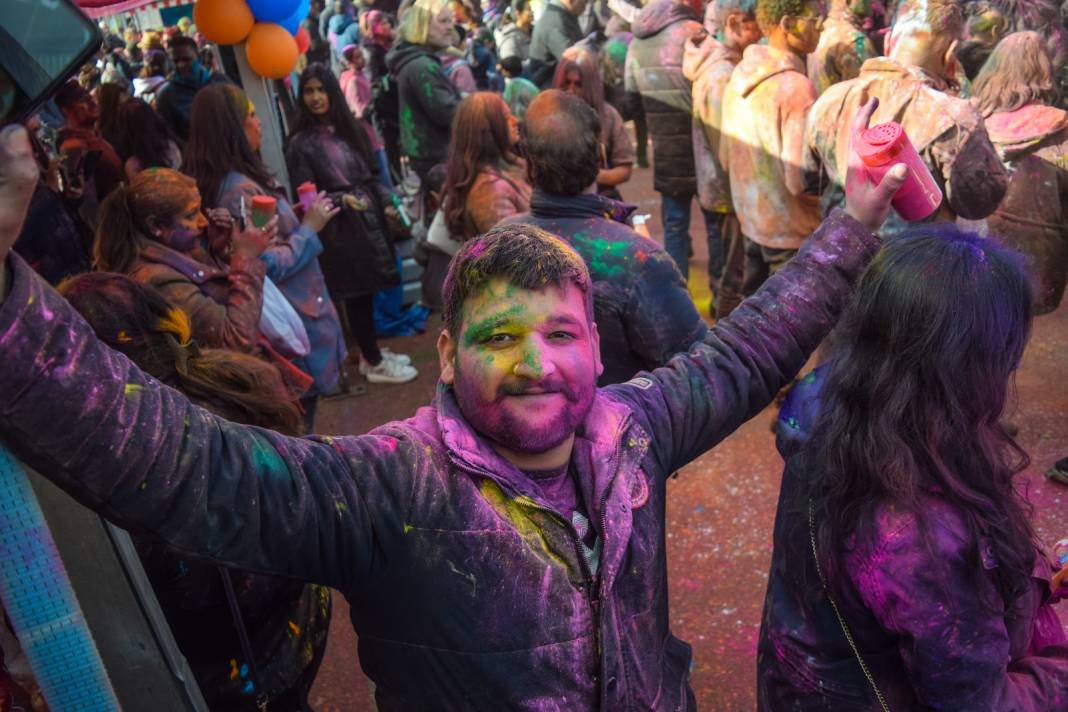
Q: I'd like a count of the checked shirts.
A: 0